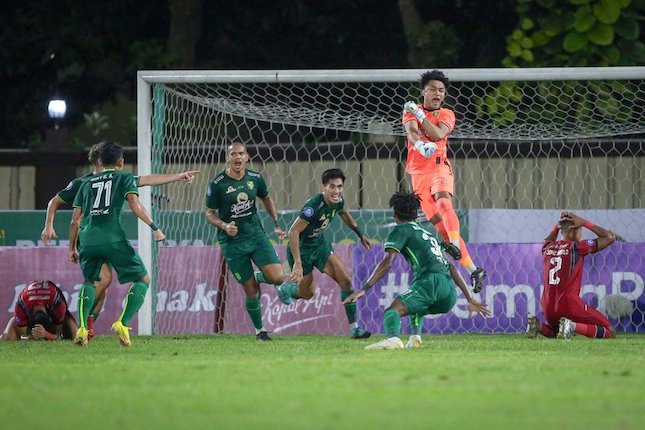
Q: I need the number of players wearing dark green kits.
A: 5